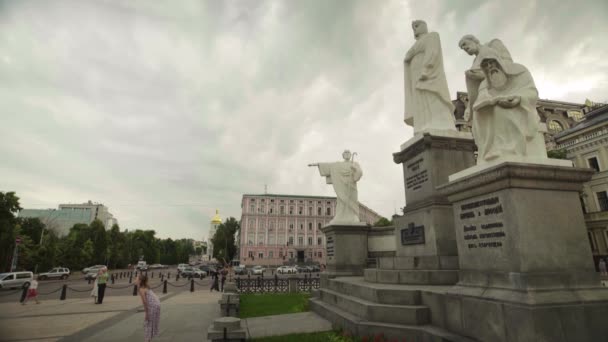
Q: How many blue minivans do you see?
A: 0